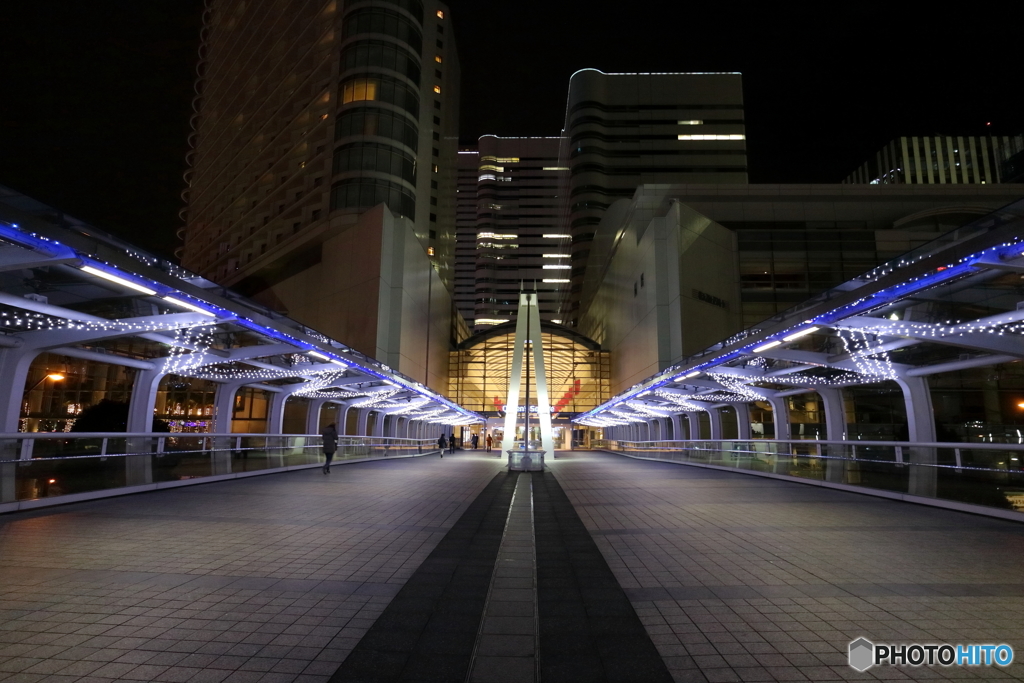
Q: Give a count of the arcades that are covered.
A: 2